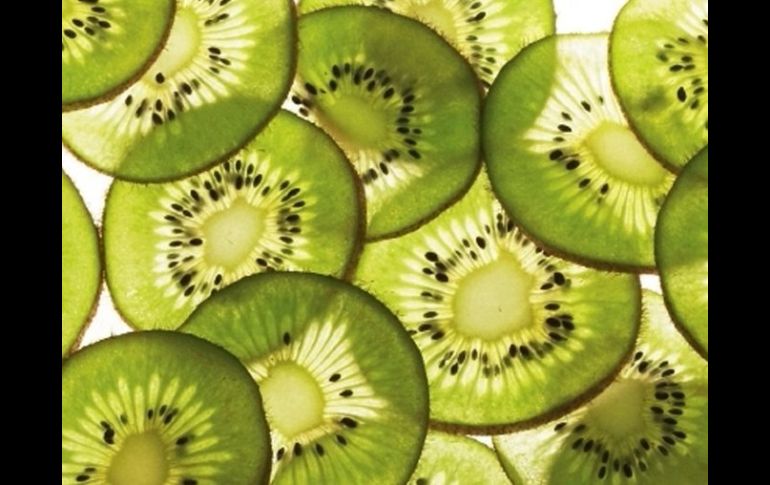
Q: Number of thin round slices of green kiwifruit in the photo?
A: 14